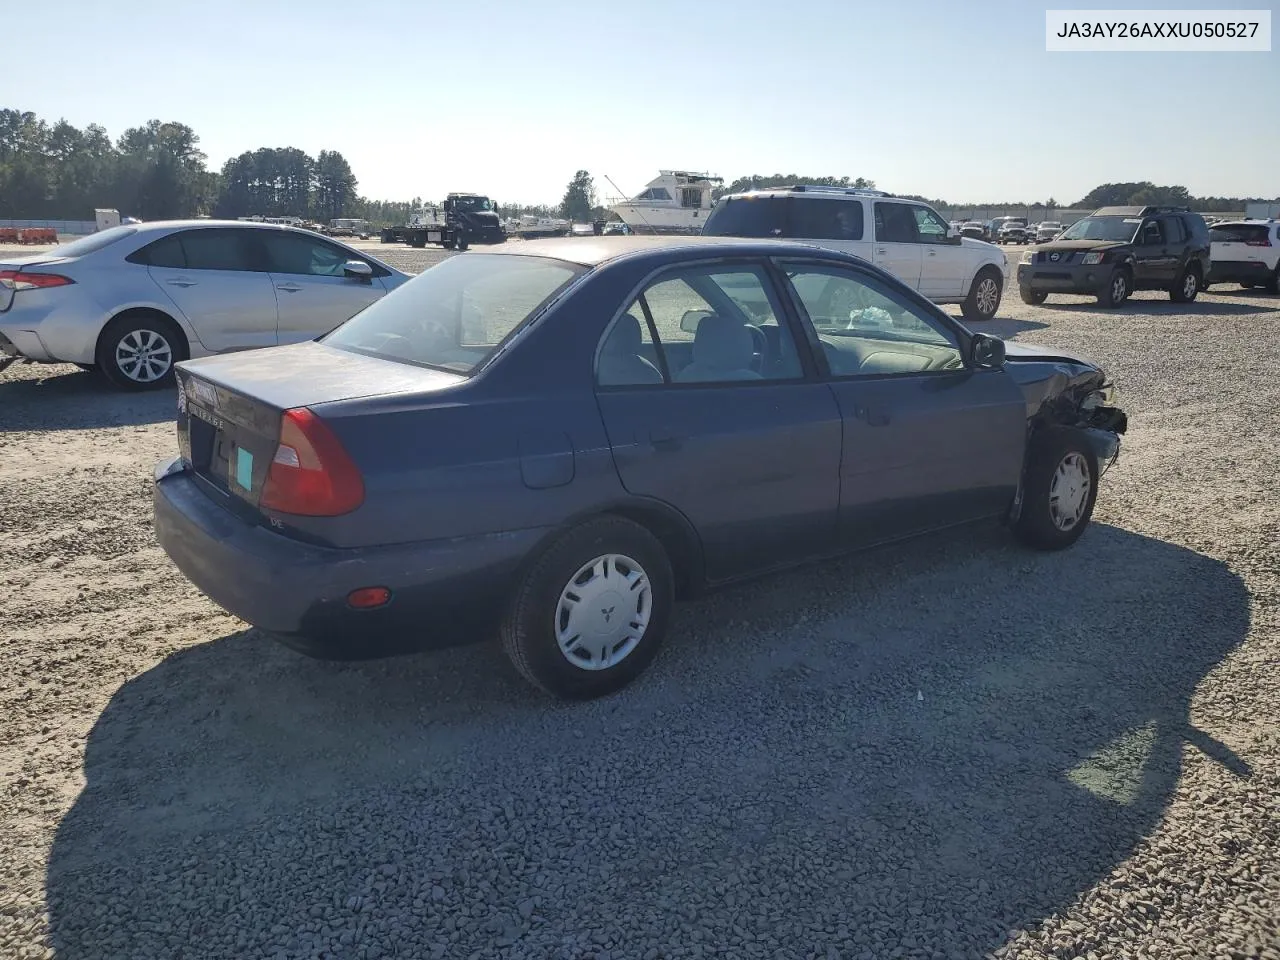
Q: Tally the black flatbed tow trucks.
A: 1